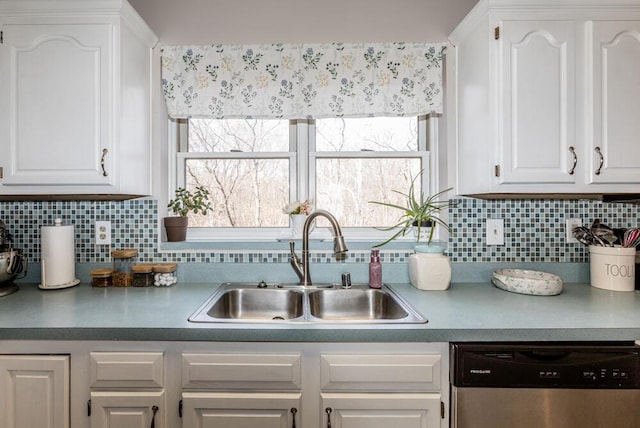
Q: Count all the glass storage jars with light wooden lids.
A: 4